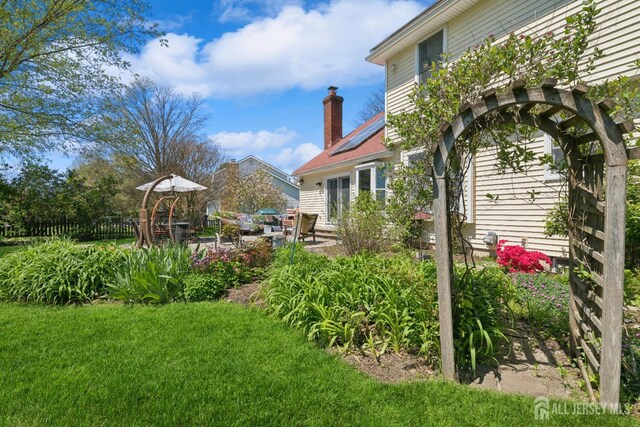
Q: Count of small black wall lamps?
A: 2